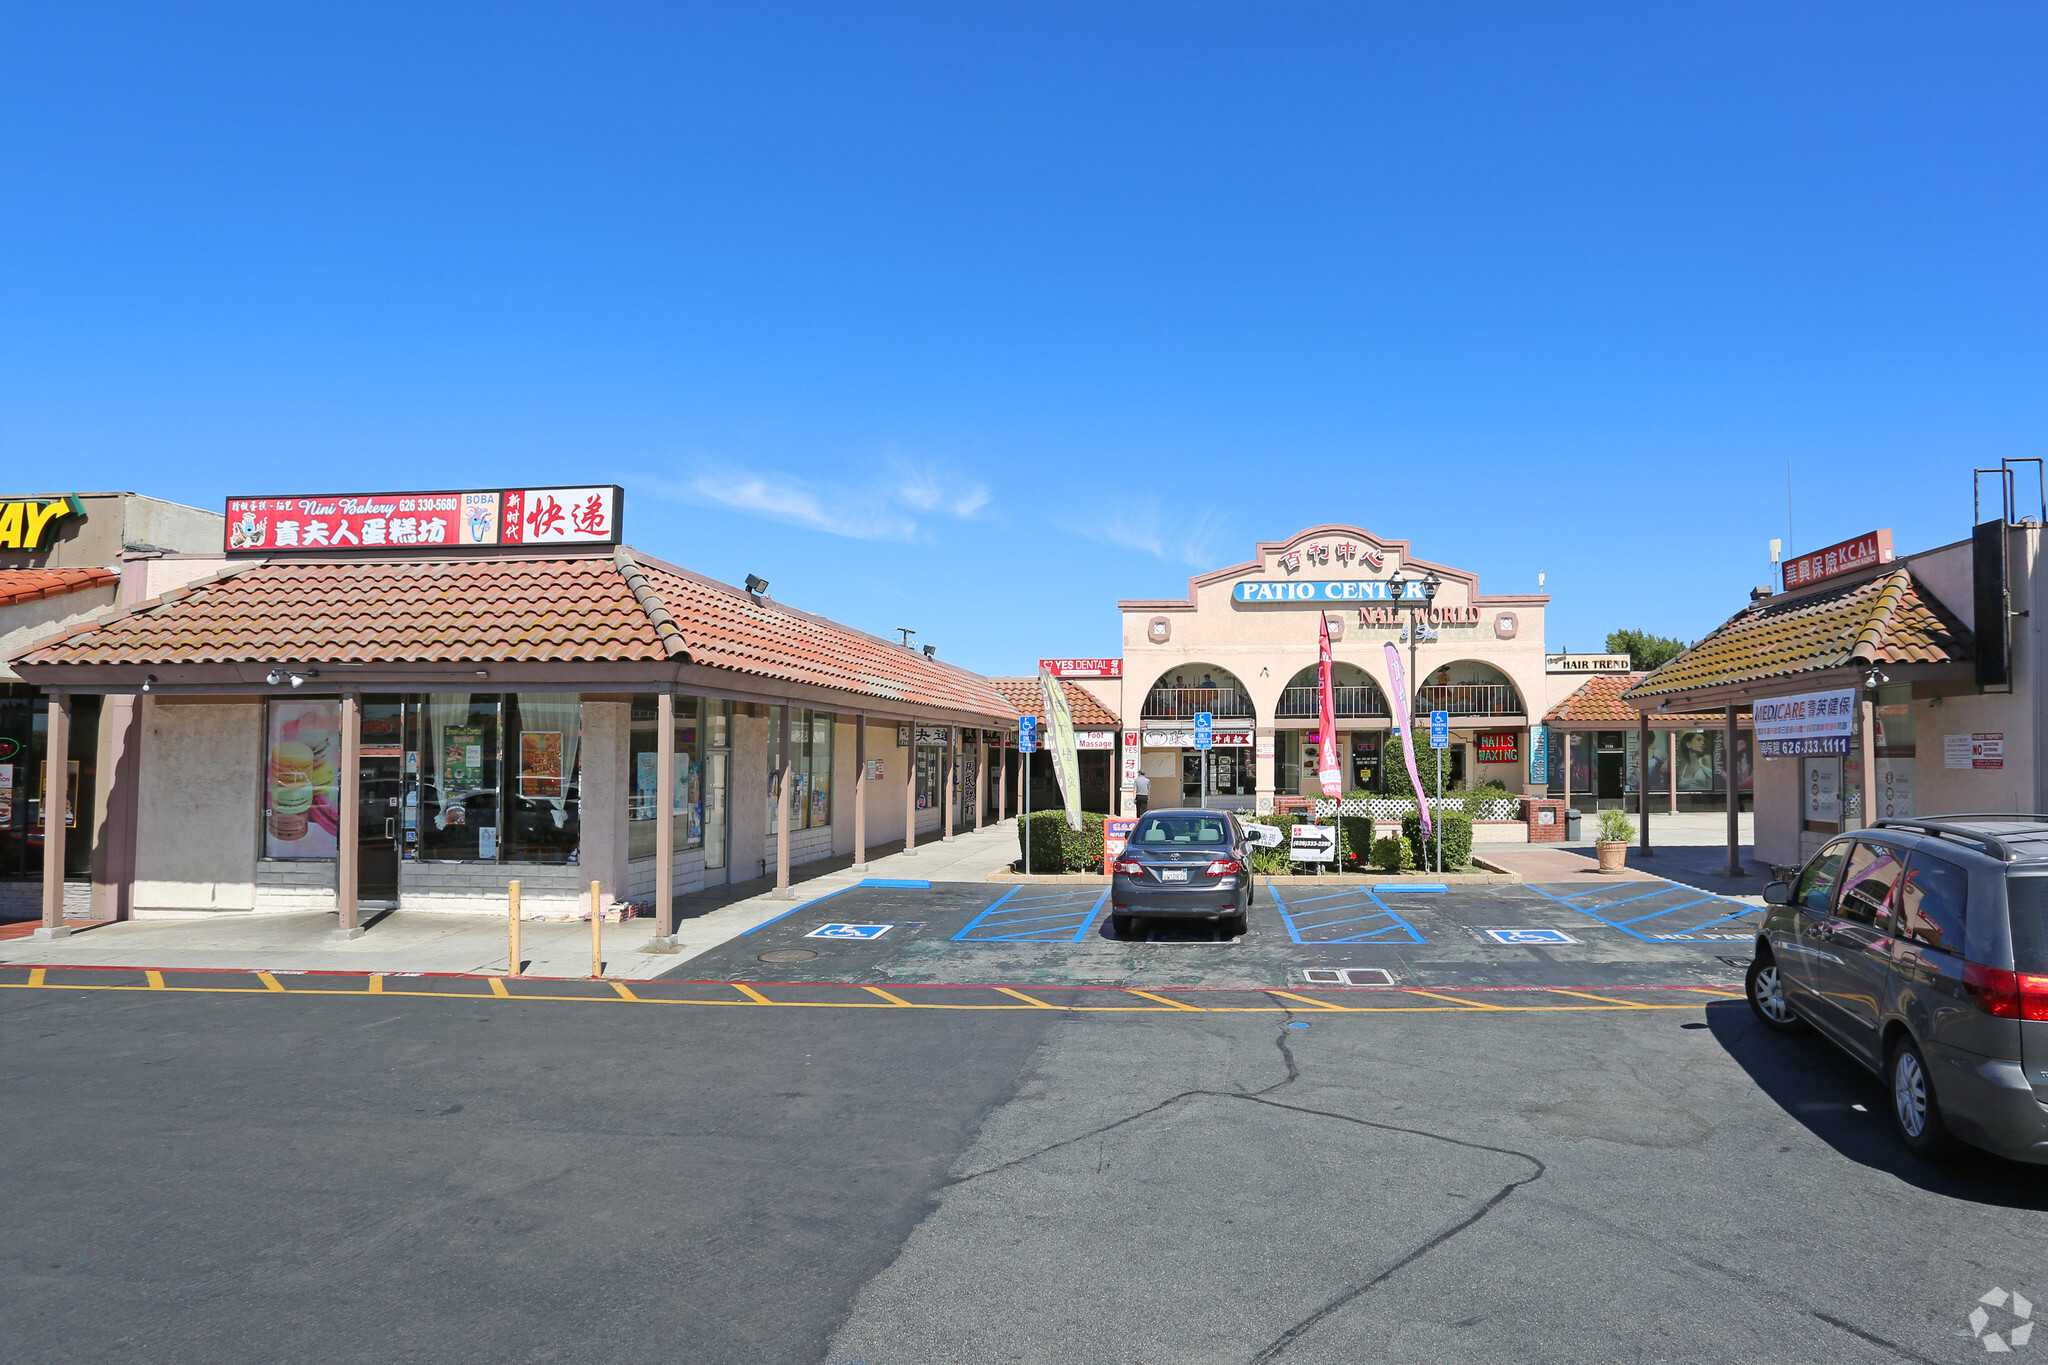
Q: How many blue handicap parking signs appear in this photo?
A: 3